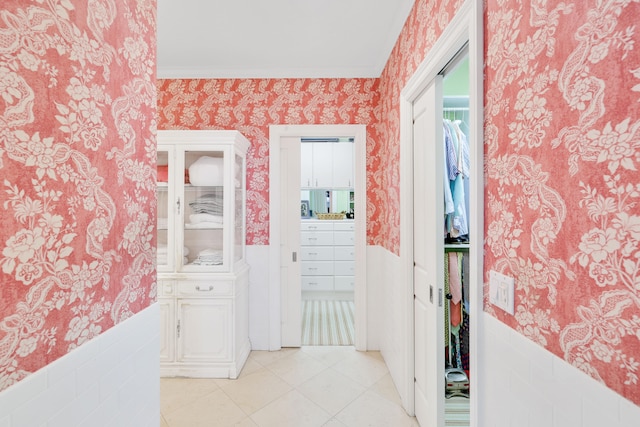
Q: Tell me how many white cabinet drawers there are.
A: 11